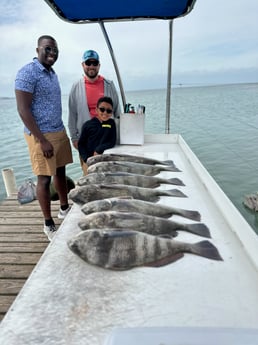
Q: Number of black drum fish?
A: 7